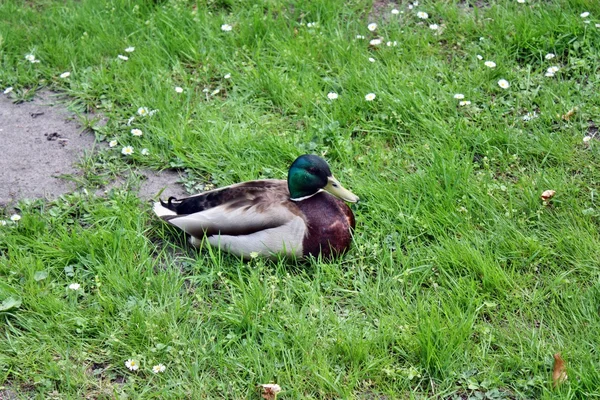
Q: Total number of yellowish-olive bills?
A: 1